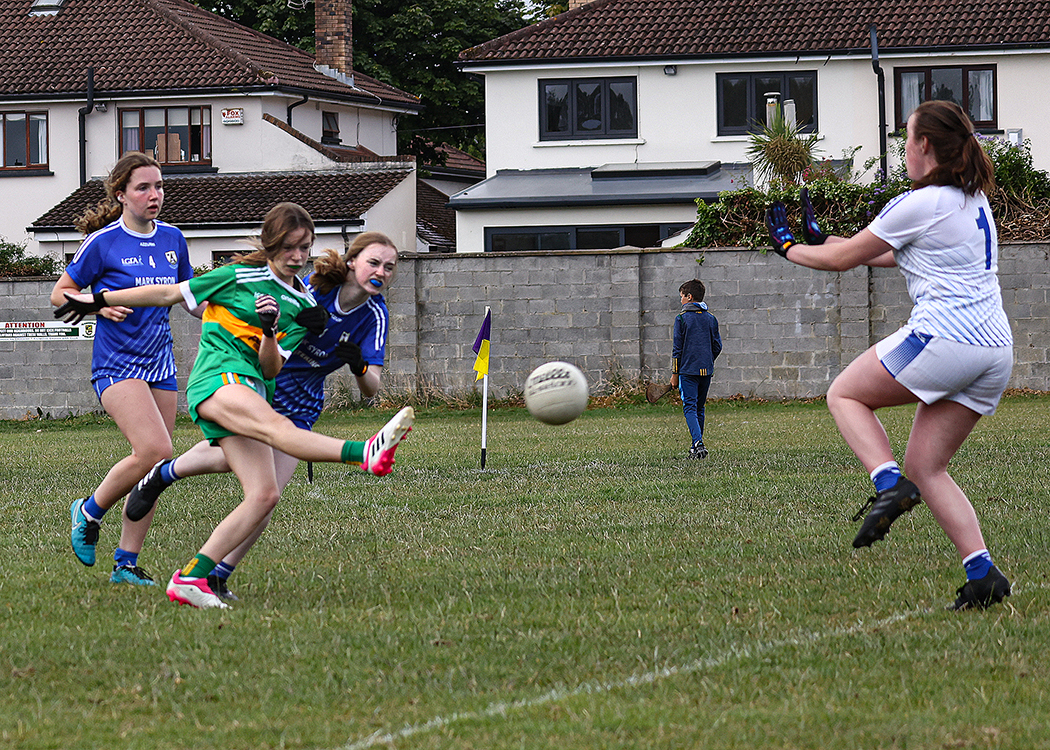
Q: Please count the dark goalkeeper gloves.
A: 2